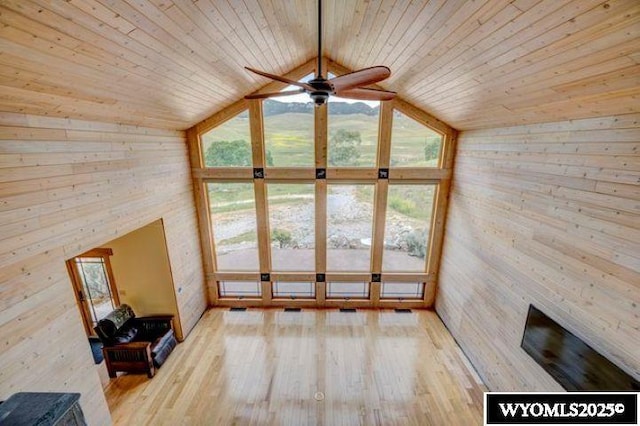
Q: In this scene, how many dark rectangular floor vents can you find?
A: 4